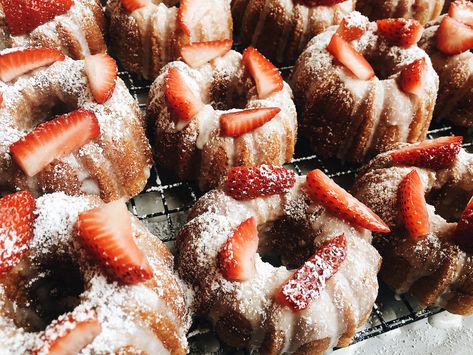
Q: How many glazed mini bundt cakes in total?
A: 11